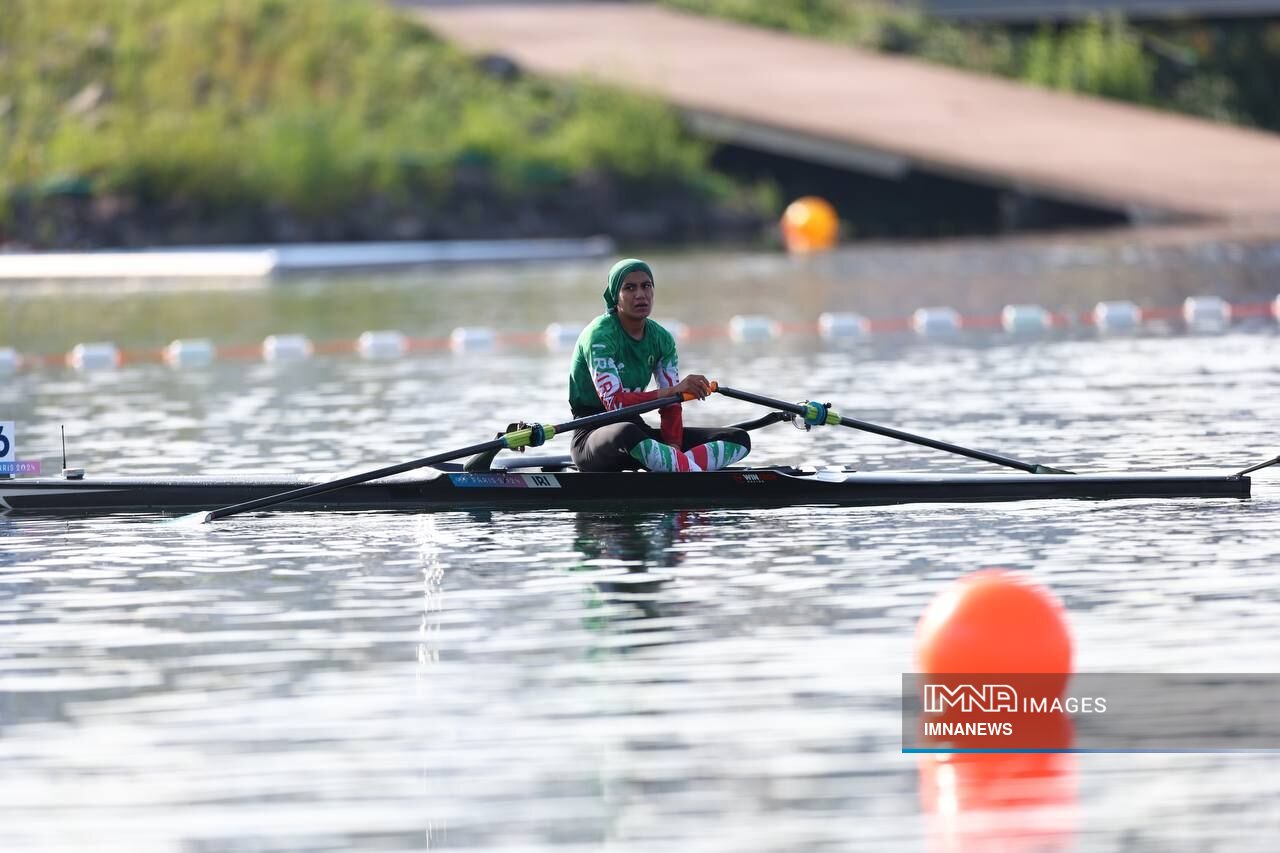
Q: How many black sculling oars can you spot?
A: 2